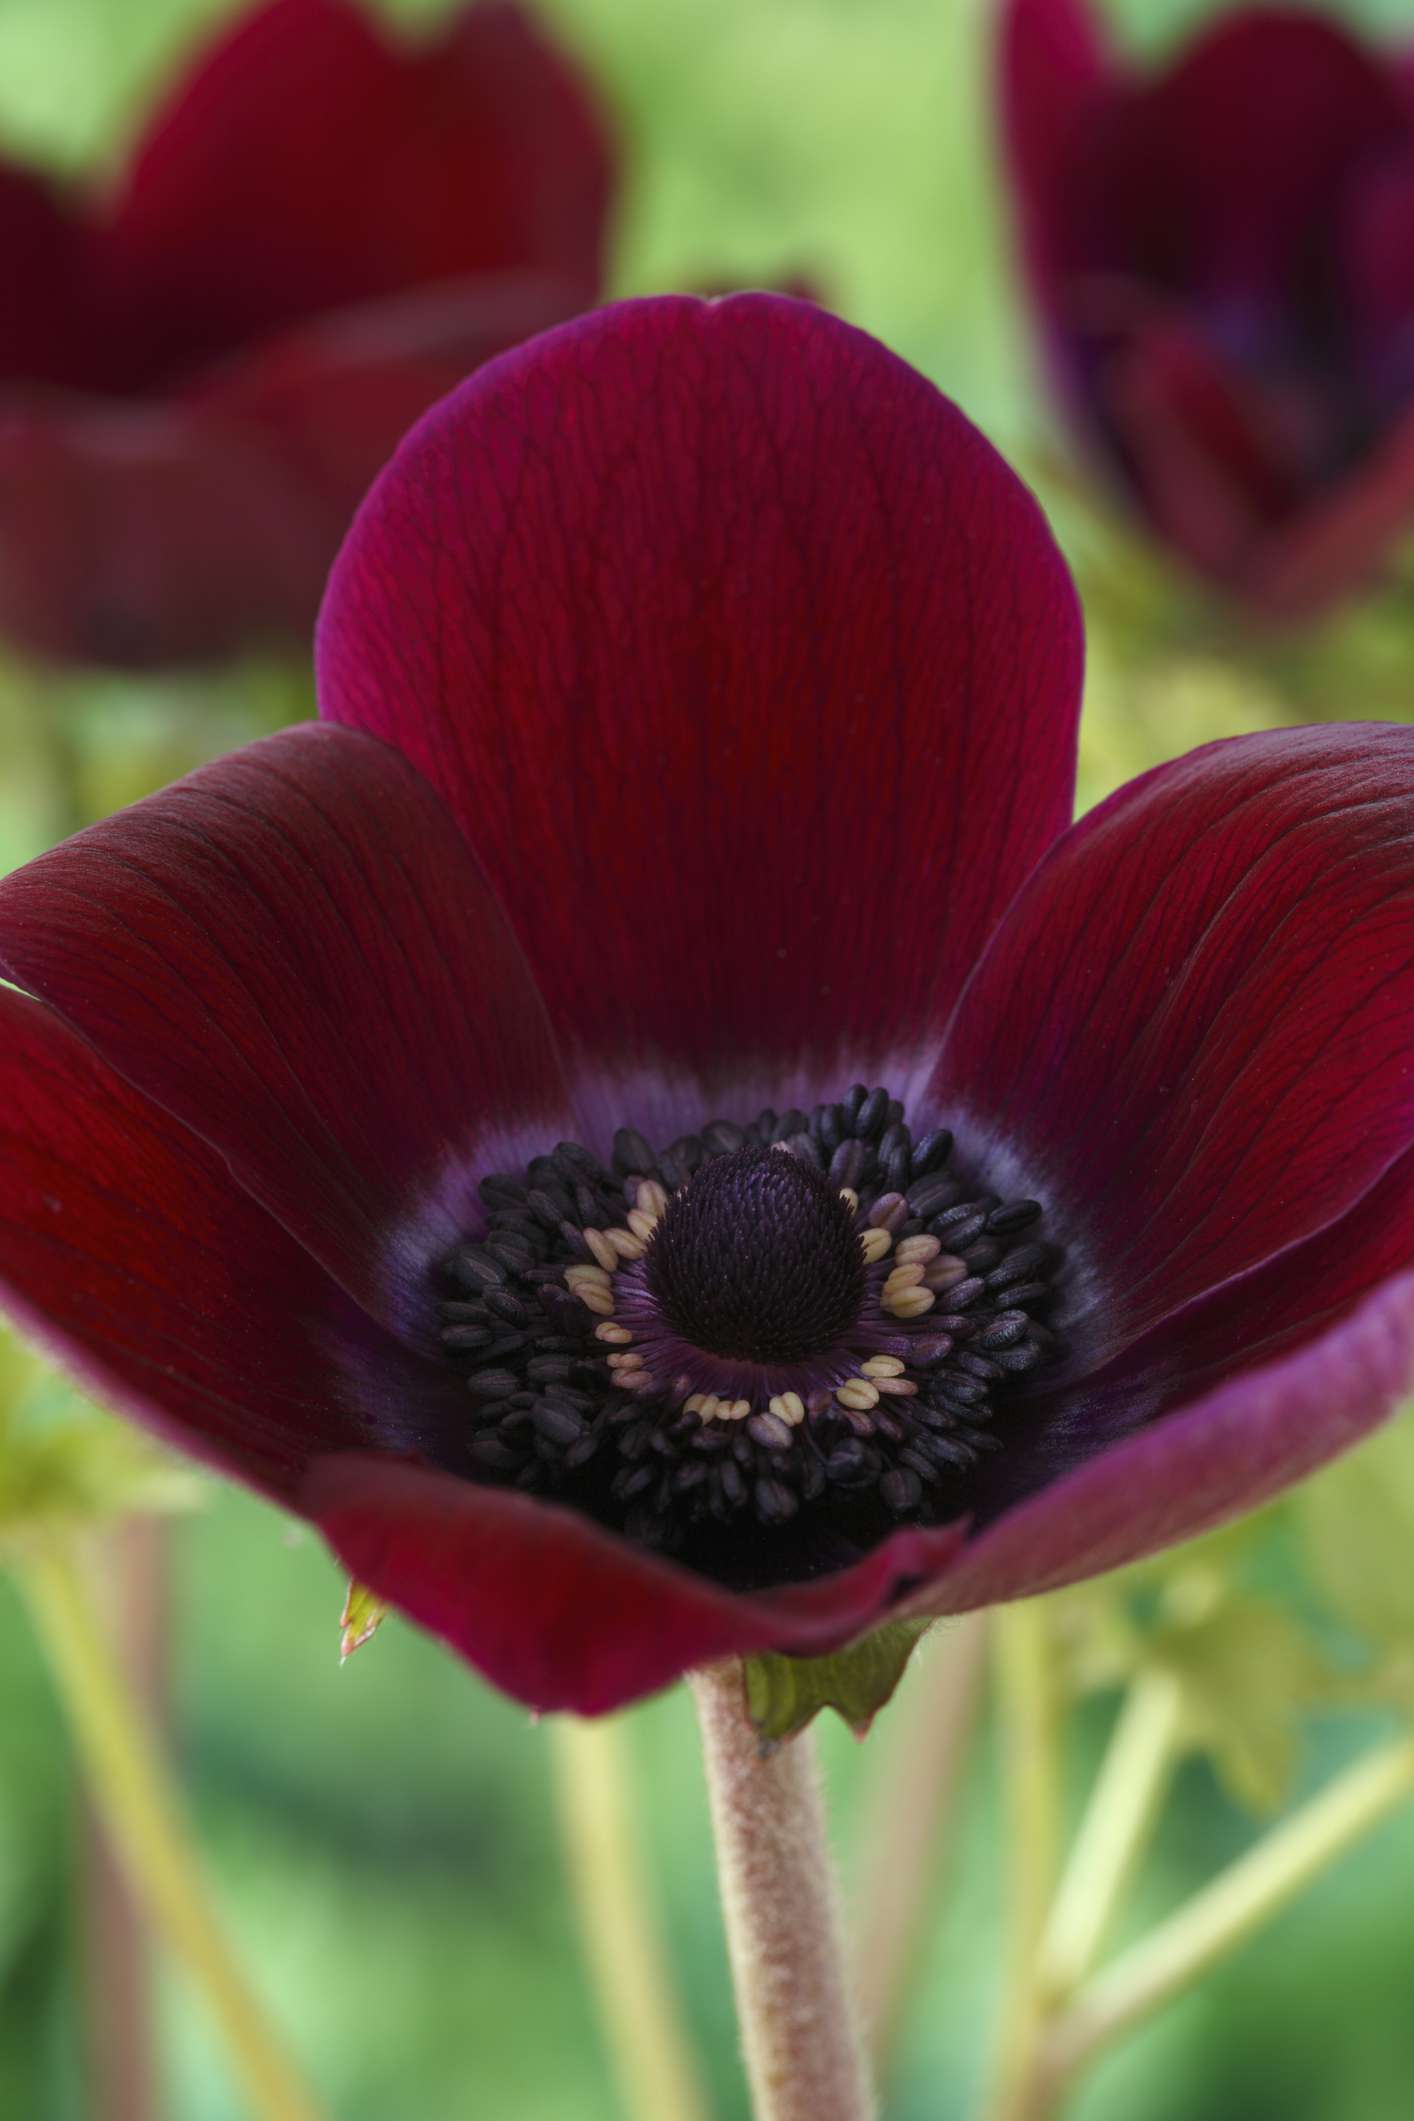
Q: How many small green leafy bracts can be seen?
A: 2